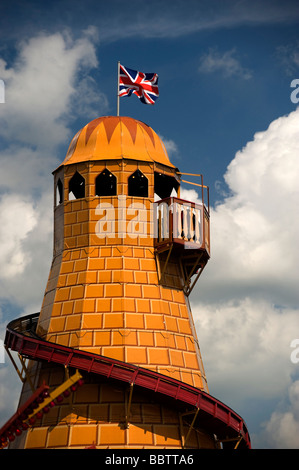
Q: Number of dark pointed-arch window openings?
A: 4